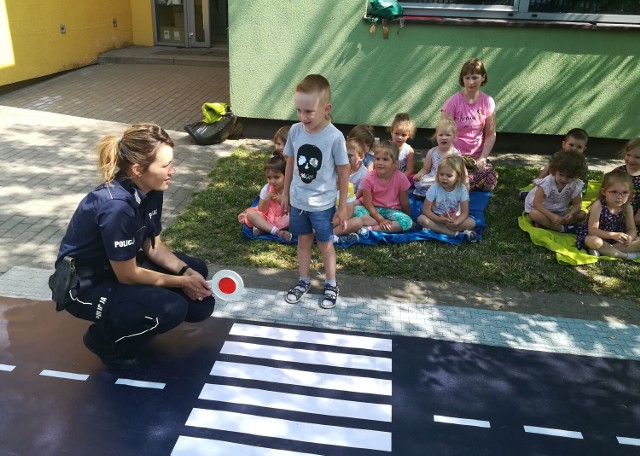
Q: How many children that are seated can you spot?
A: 12